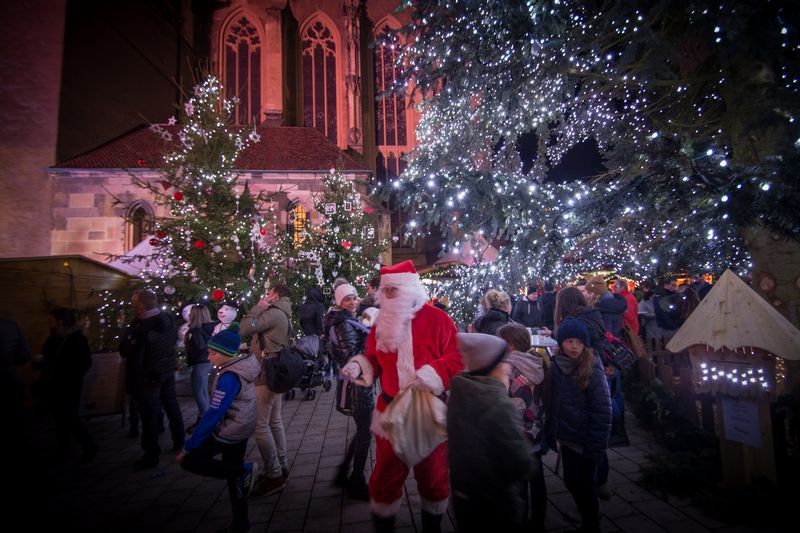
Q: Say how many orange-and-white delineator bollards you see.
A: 0